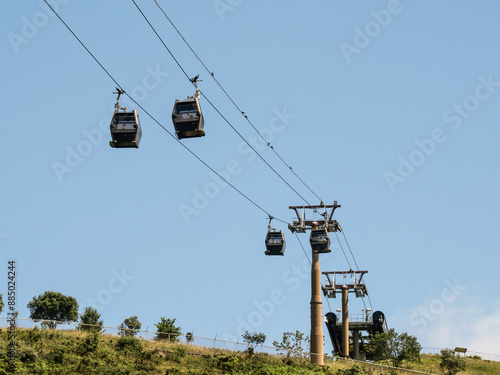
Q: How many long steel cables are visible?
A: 3